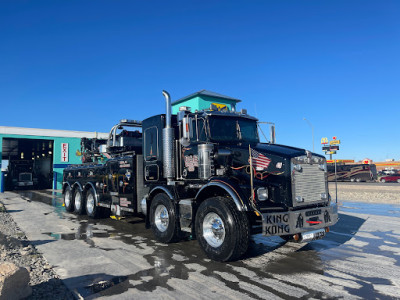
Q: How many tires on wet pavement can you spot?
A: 5